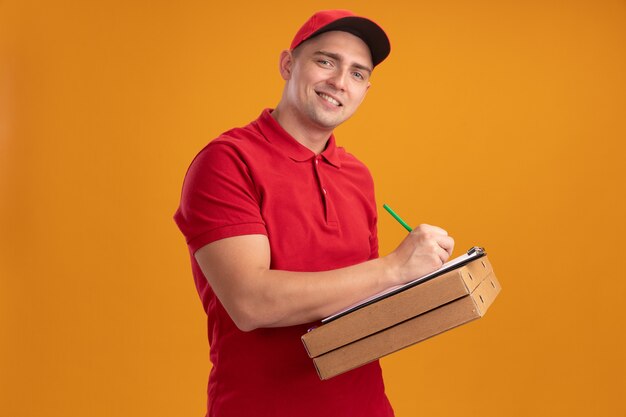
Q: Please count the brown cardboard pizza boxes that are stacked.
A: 2